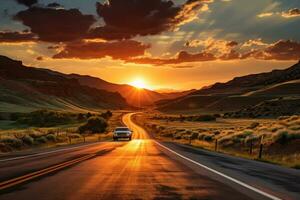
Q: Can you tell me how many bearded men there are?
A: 0